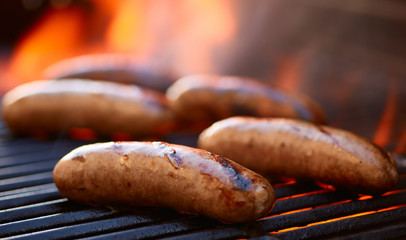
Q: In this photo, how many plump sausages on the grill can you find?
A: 5